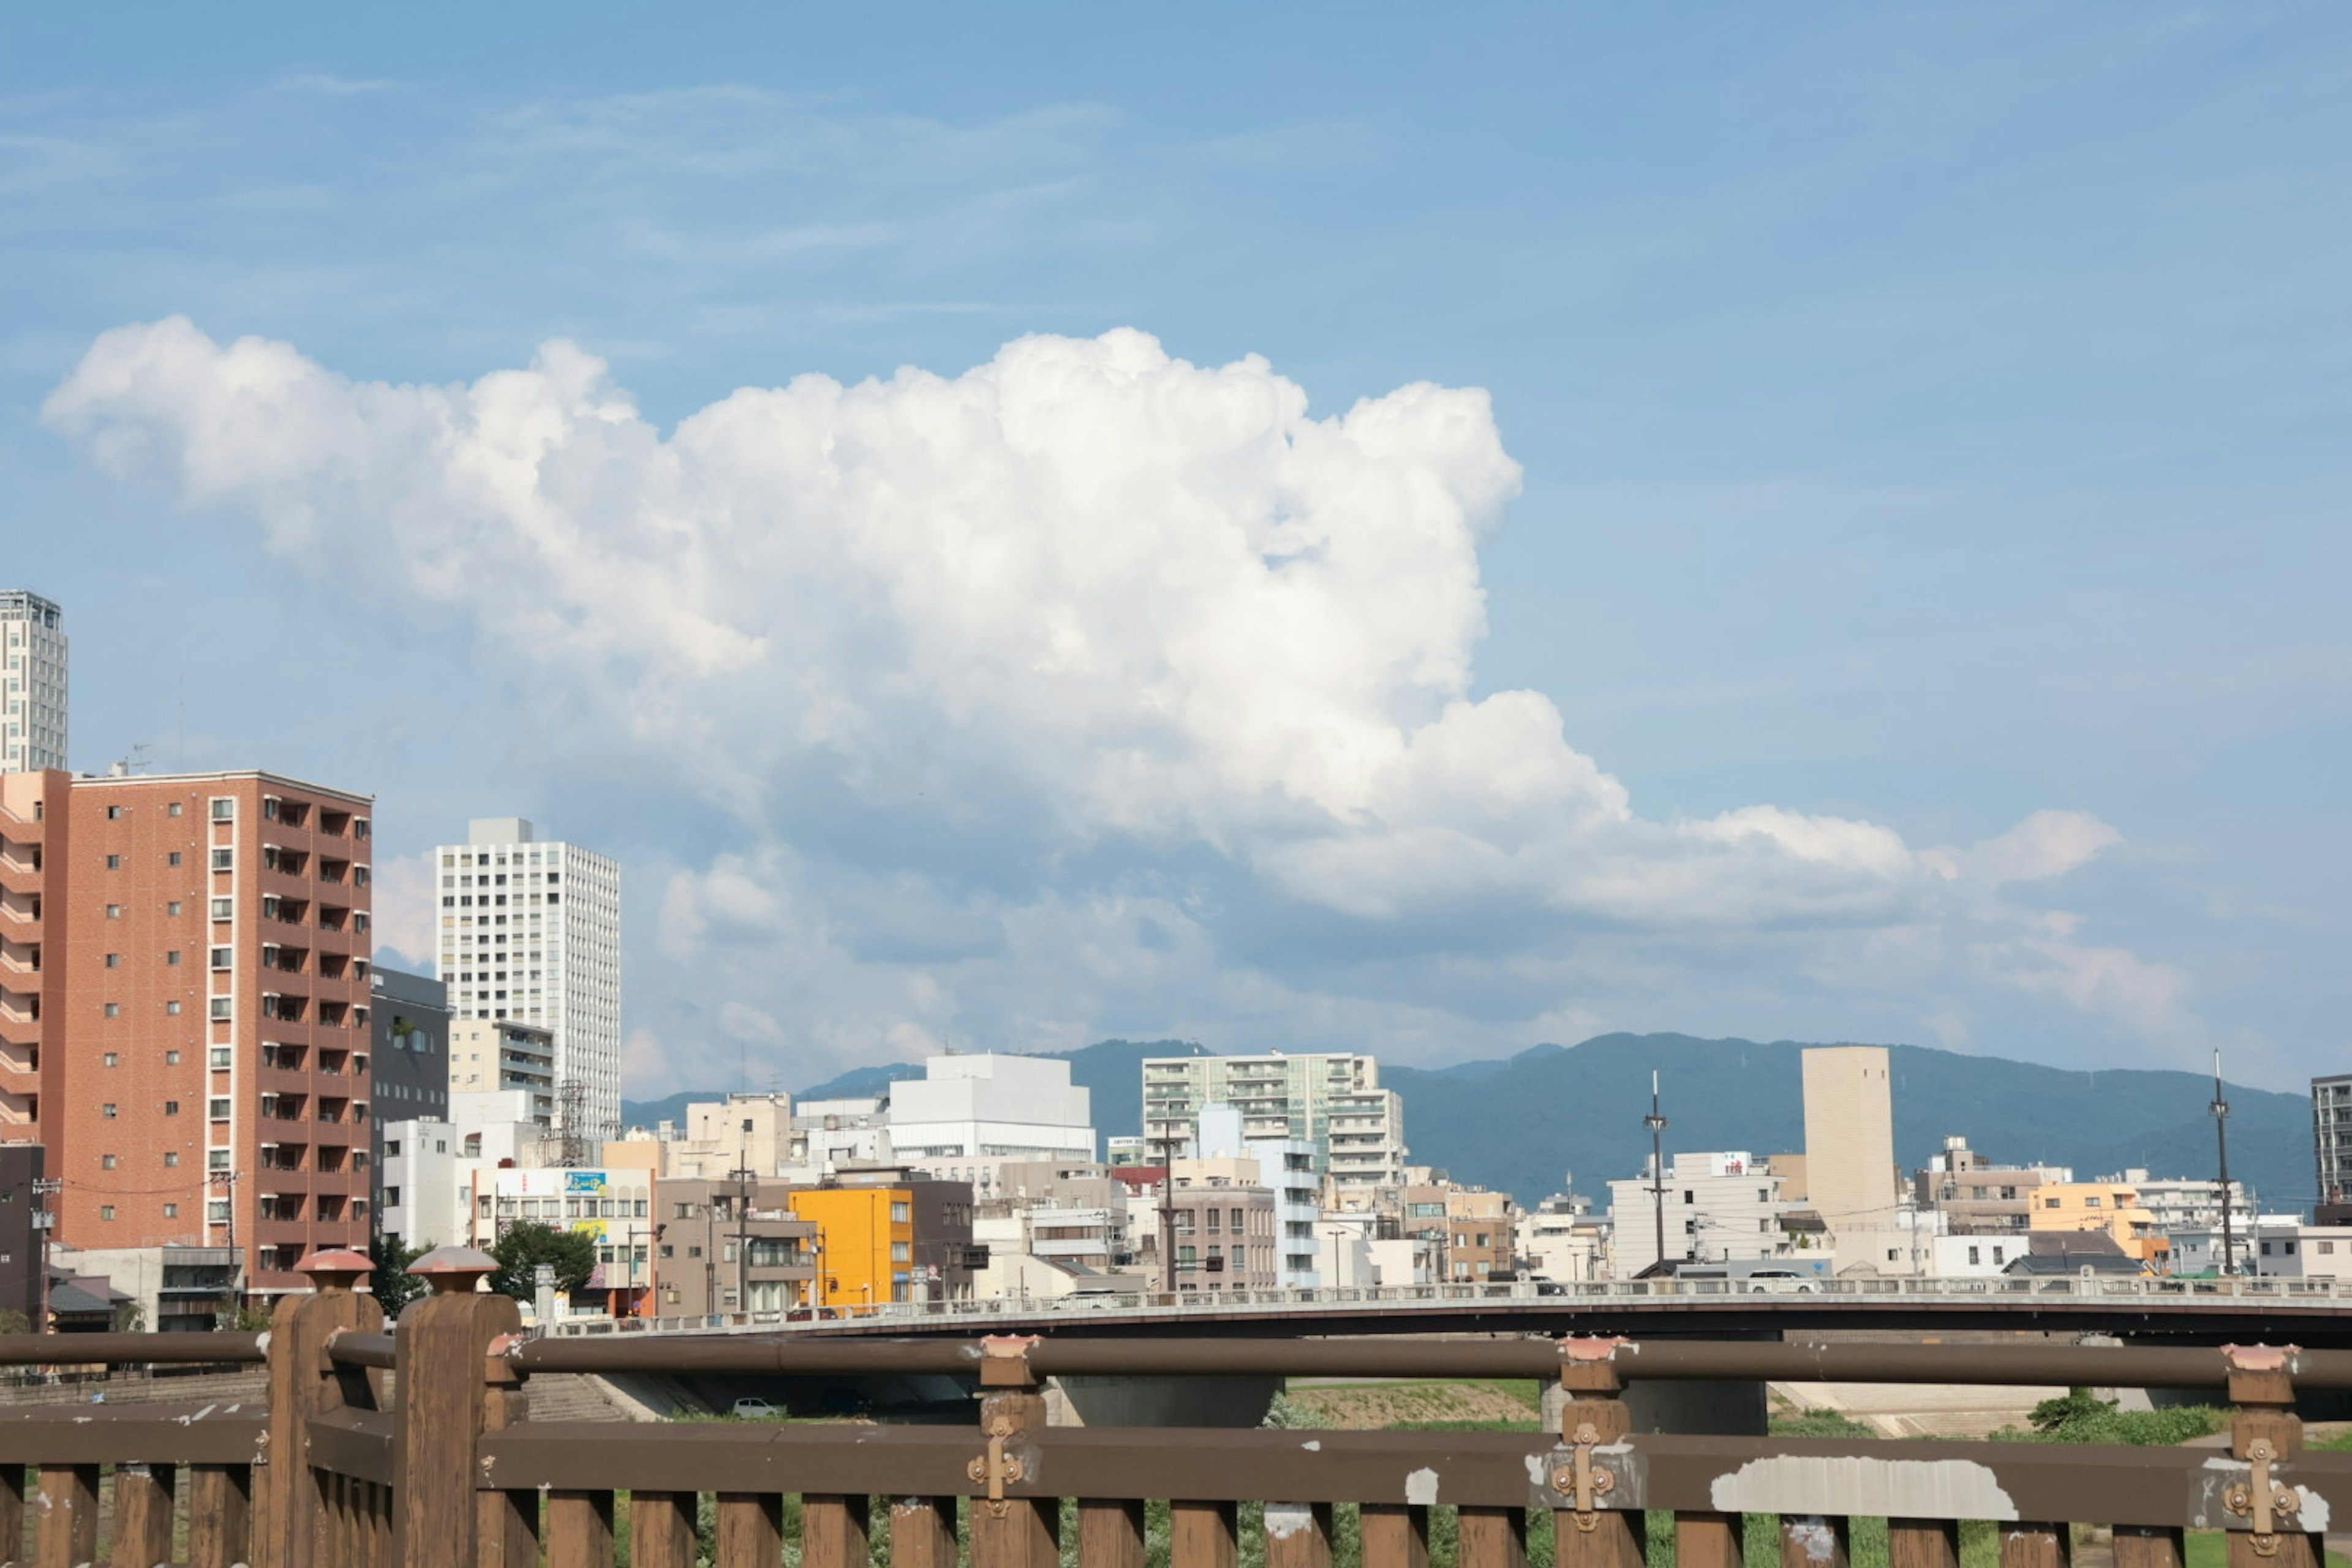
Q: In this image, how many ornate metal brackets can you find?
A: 3